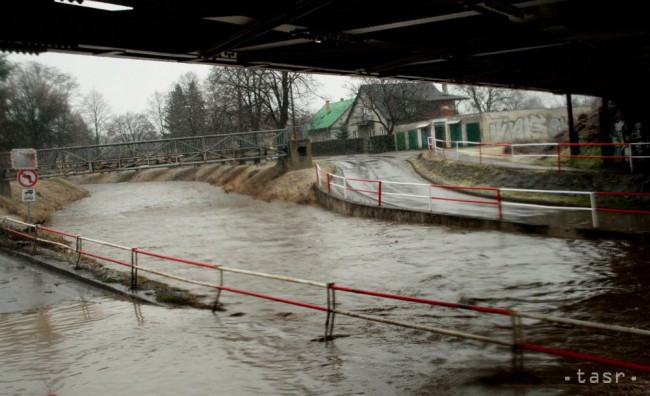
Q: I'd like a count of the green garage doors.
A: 5